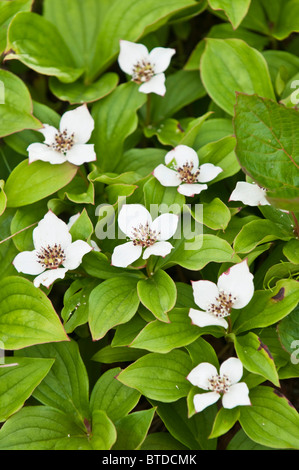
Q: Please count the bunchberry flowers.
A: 8